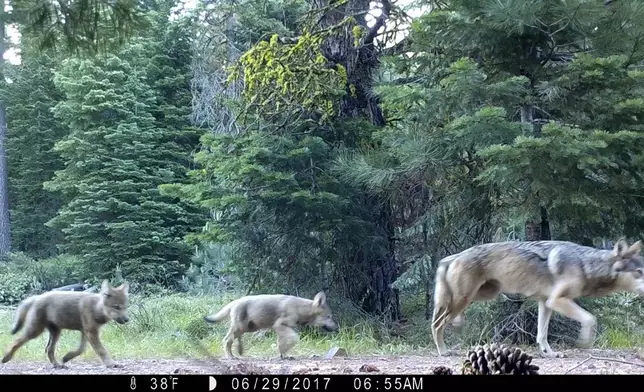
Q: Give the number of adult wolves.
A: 1